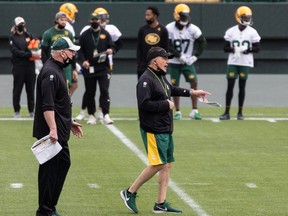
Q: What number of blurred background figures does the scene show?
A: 8